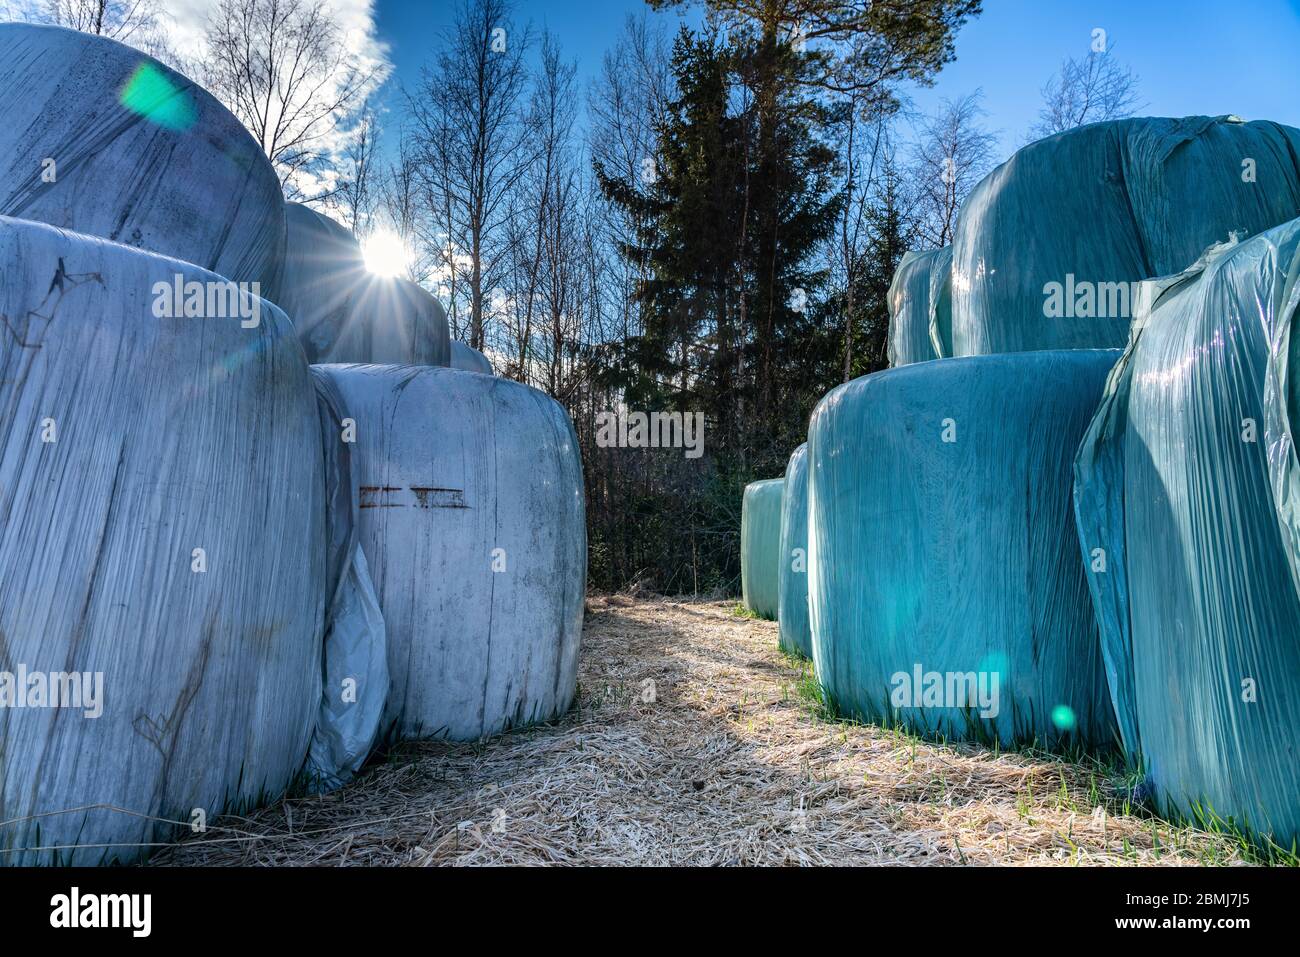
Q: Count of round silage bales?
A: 12